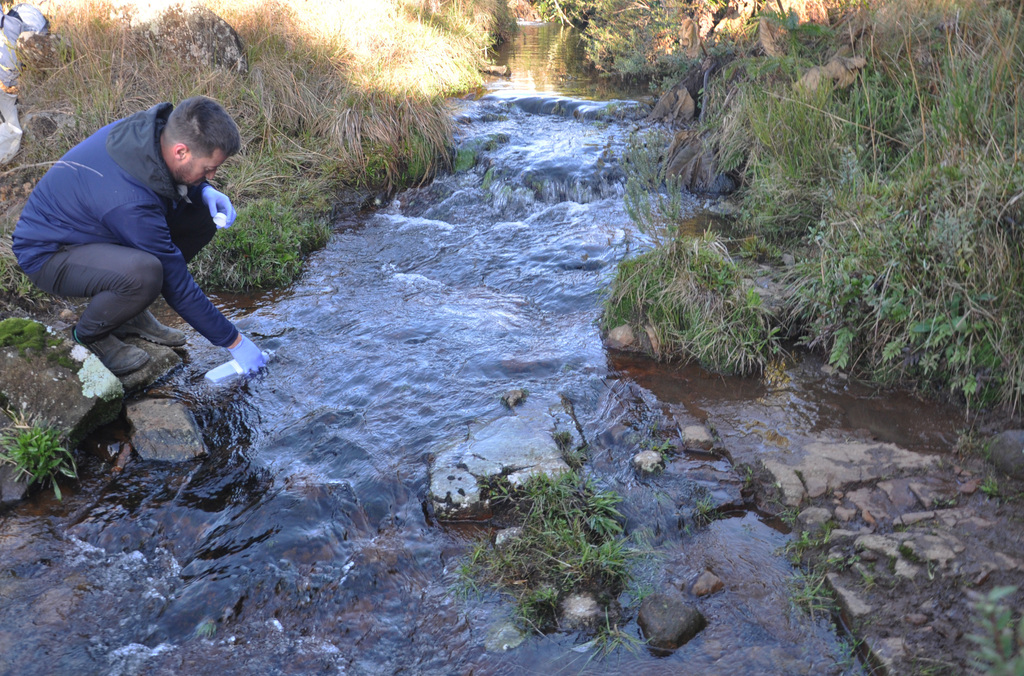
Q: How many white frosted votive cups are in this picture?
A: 0